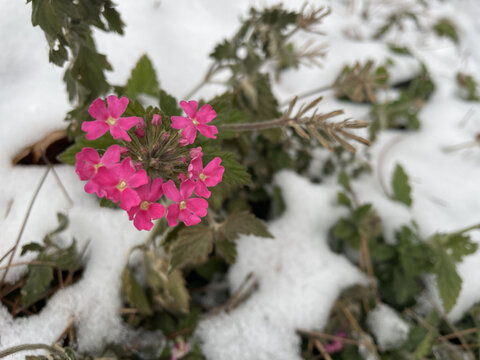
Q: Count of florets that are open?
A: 7